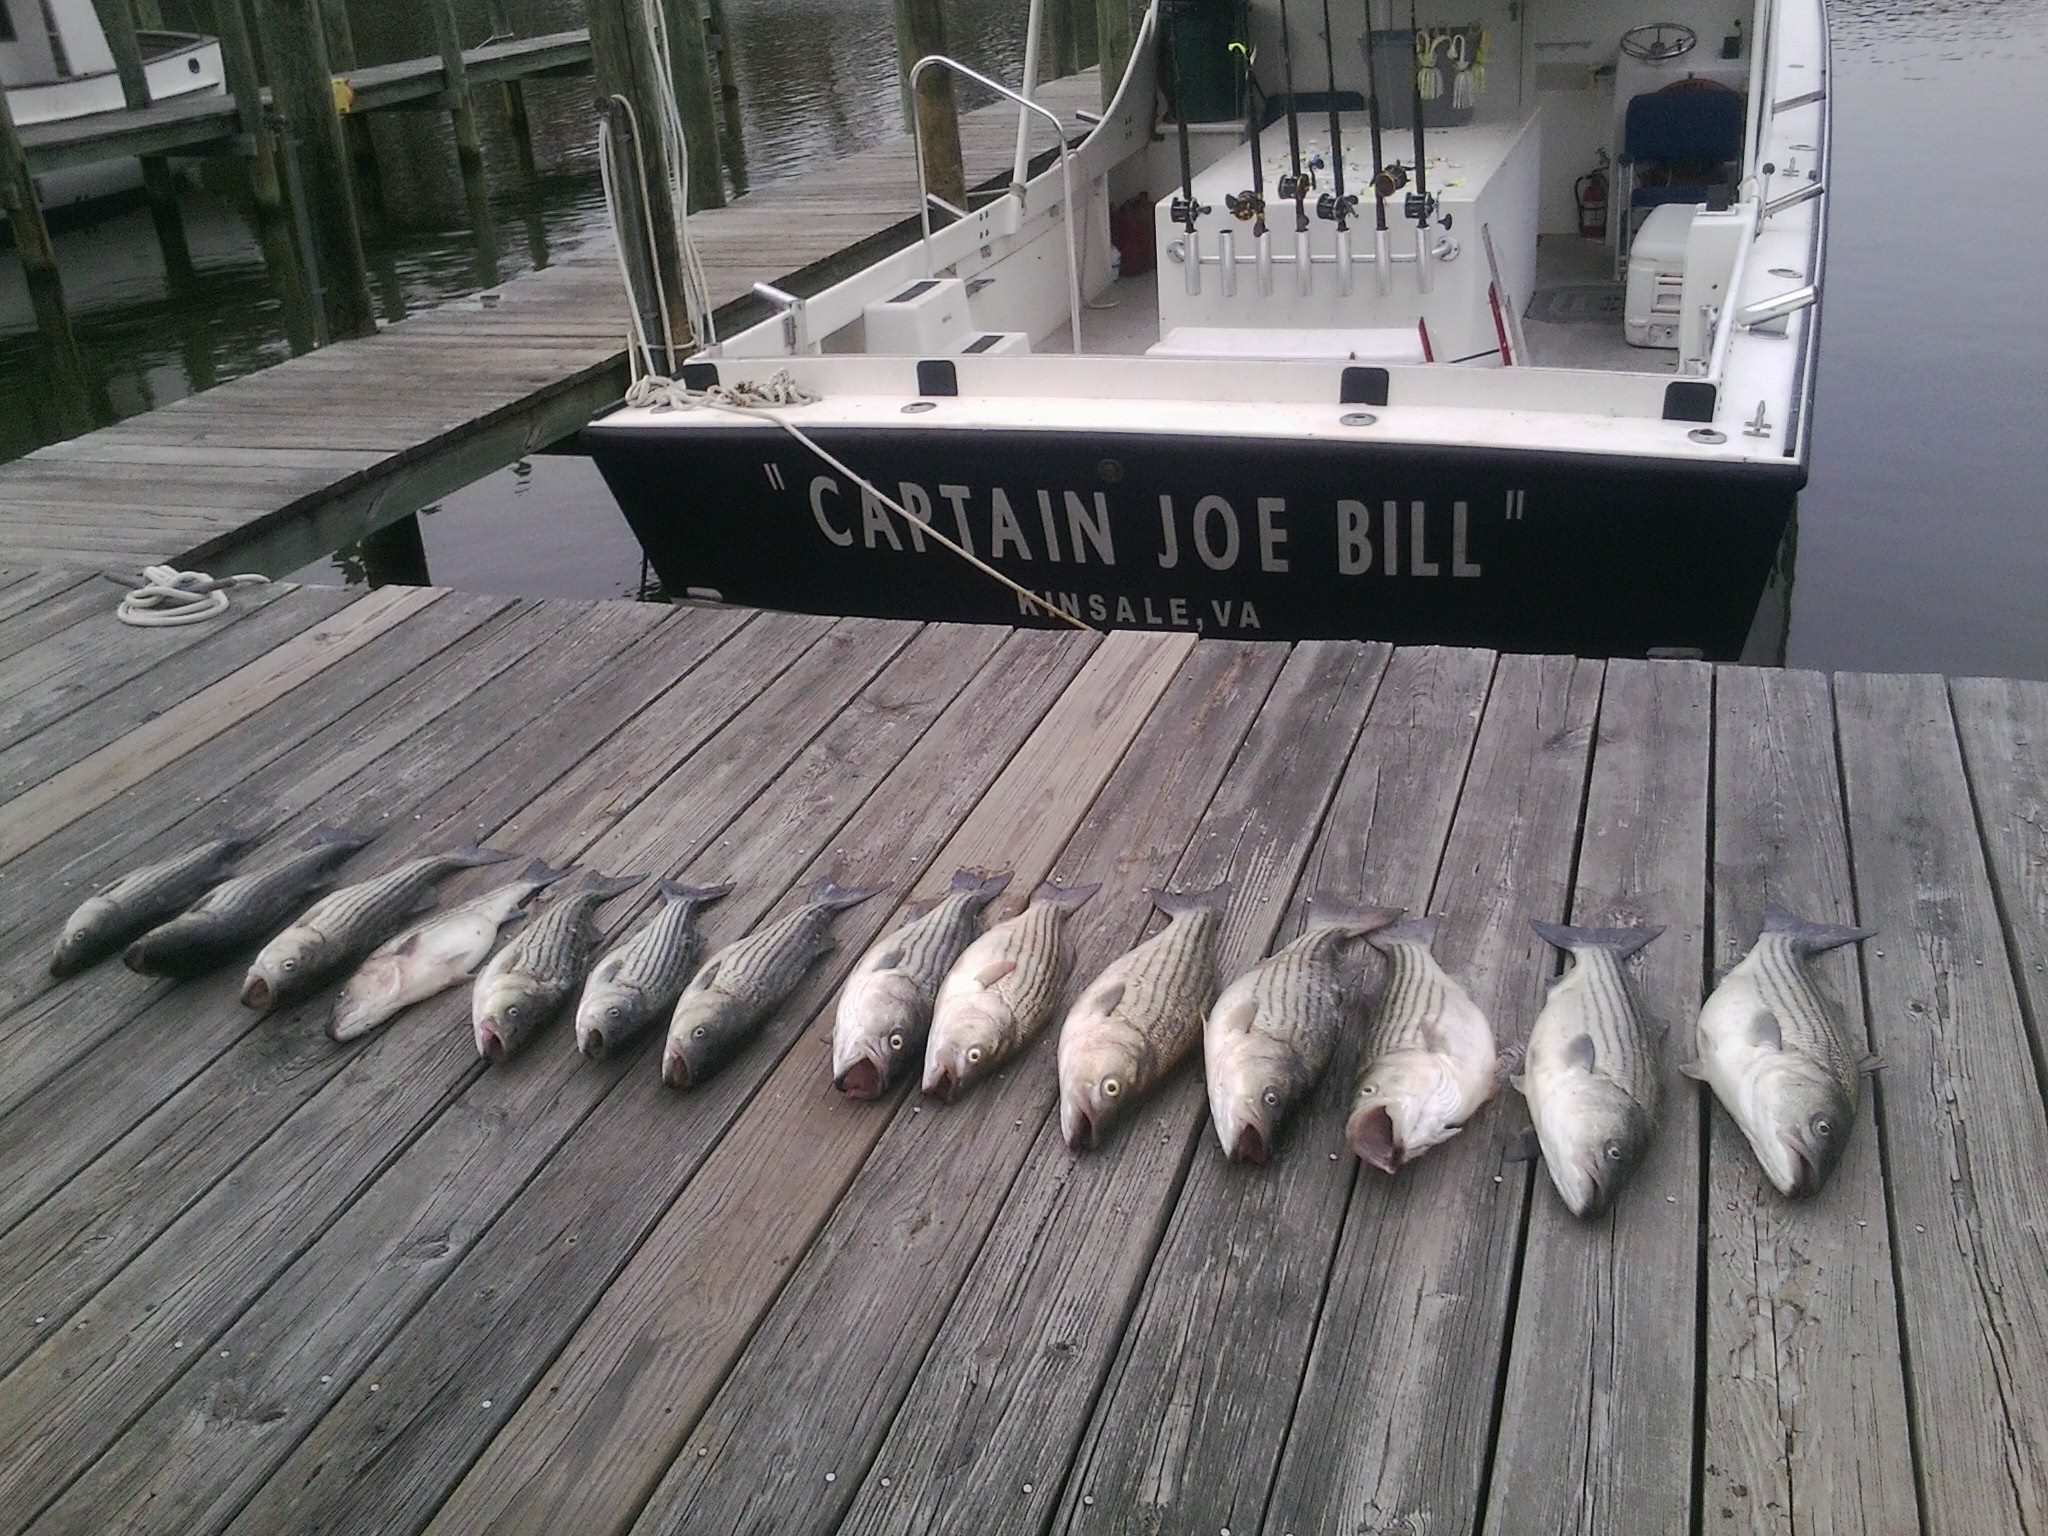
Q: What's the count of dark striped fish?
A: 14